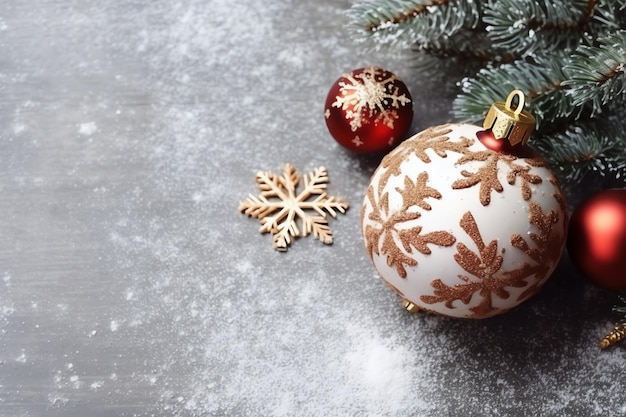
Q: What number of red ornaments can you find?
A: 2